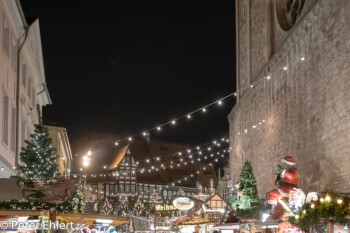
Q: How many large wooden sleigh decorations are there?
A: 1